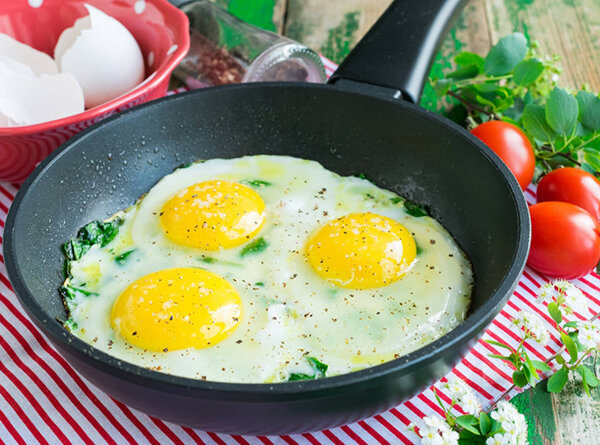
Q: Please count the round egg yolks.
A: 3